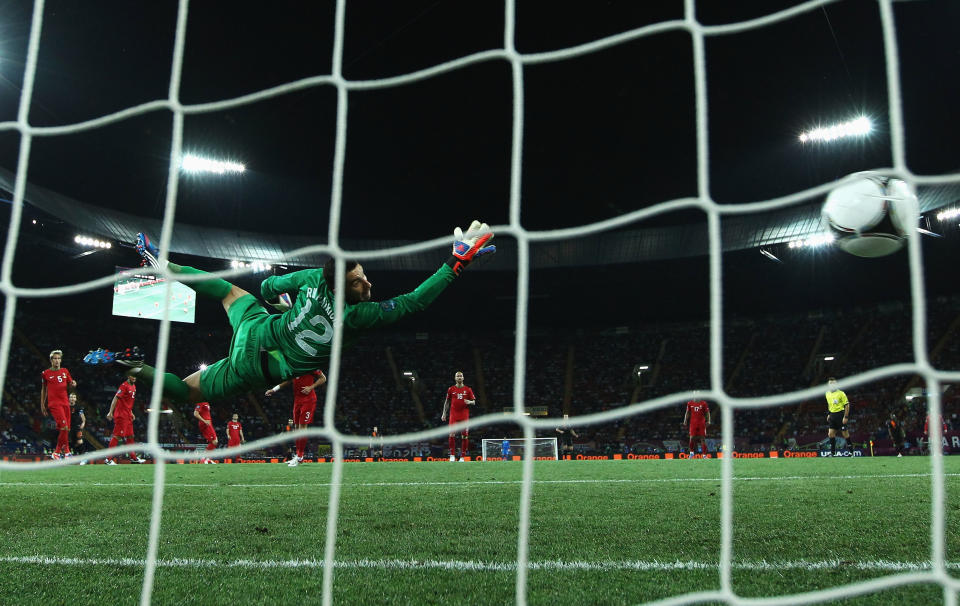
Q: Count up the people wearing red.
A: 8